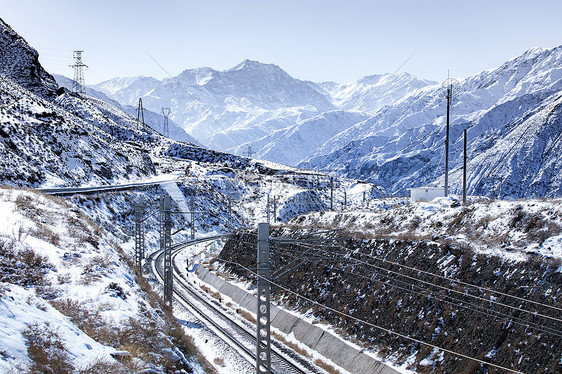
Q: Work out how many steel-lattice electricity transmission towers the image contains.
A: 4